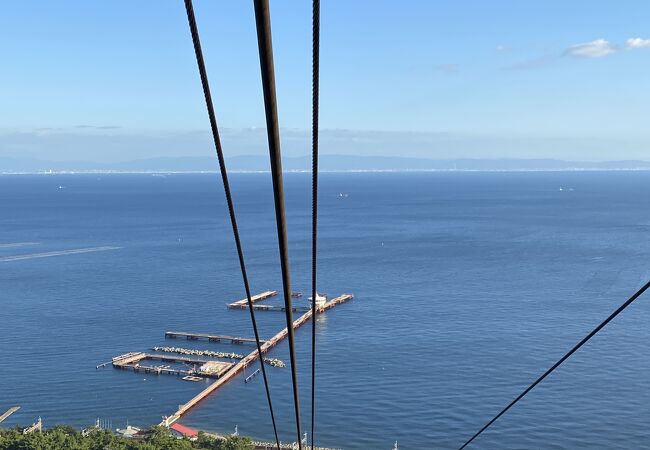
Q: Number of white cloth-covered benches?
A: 0